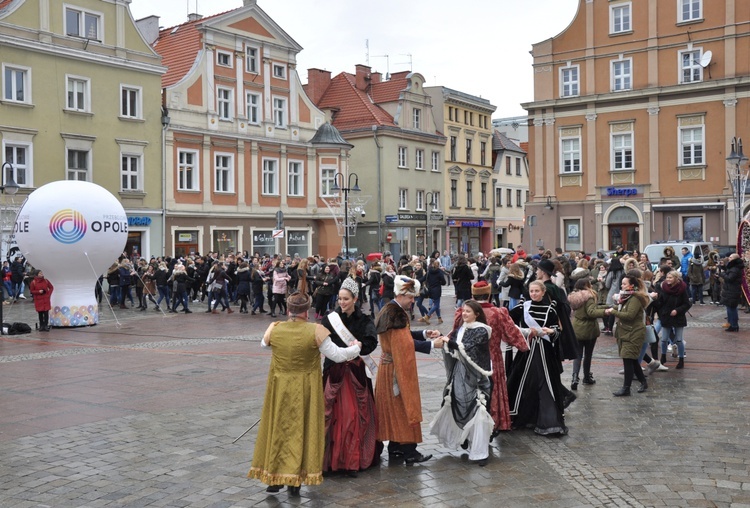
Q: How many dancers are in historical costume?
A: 7